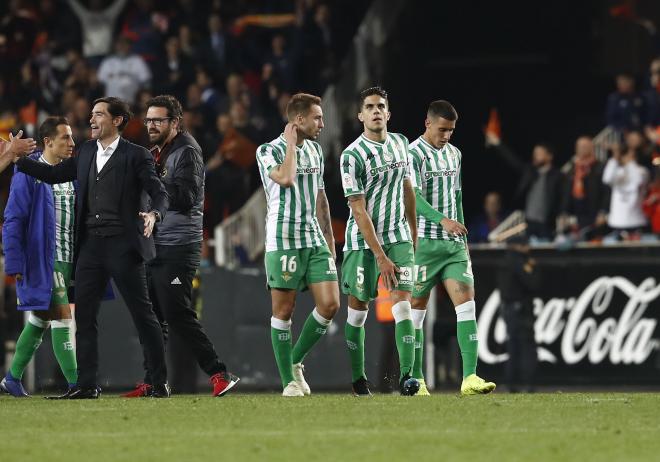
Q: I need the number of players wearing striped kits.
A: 4